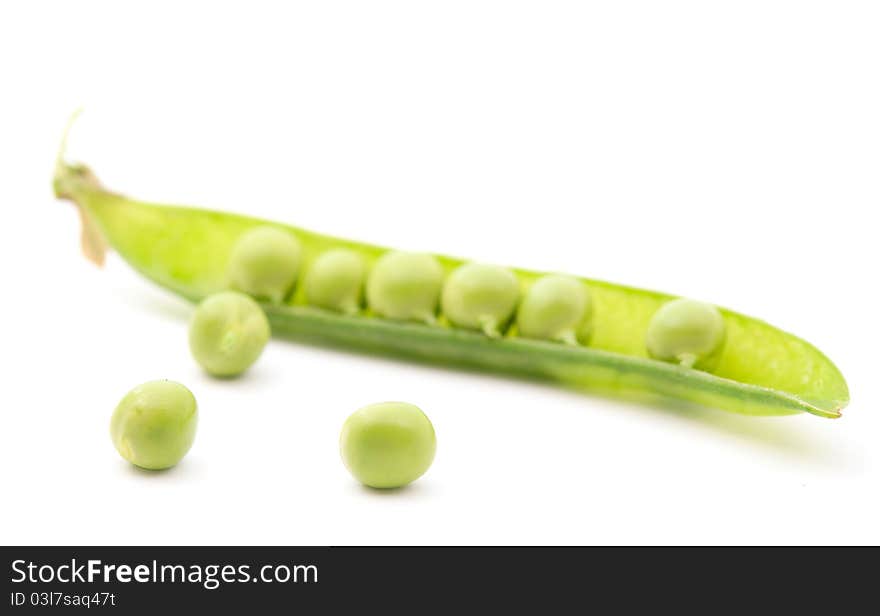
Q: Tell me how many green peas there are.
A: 9